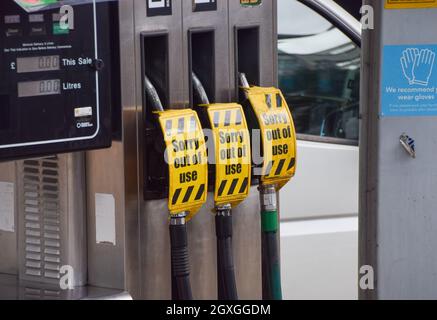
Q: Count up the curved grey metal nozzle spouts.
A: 3